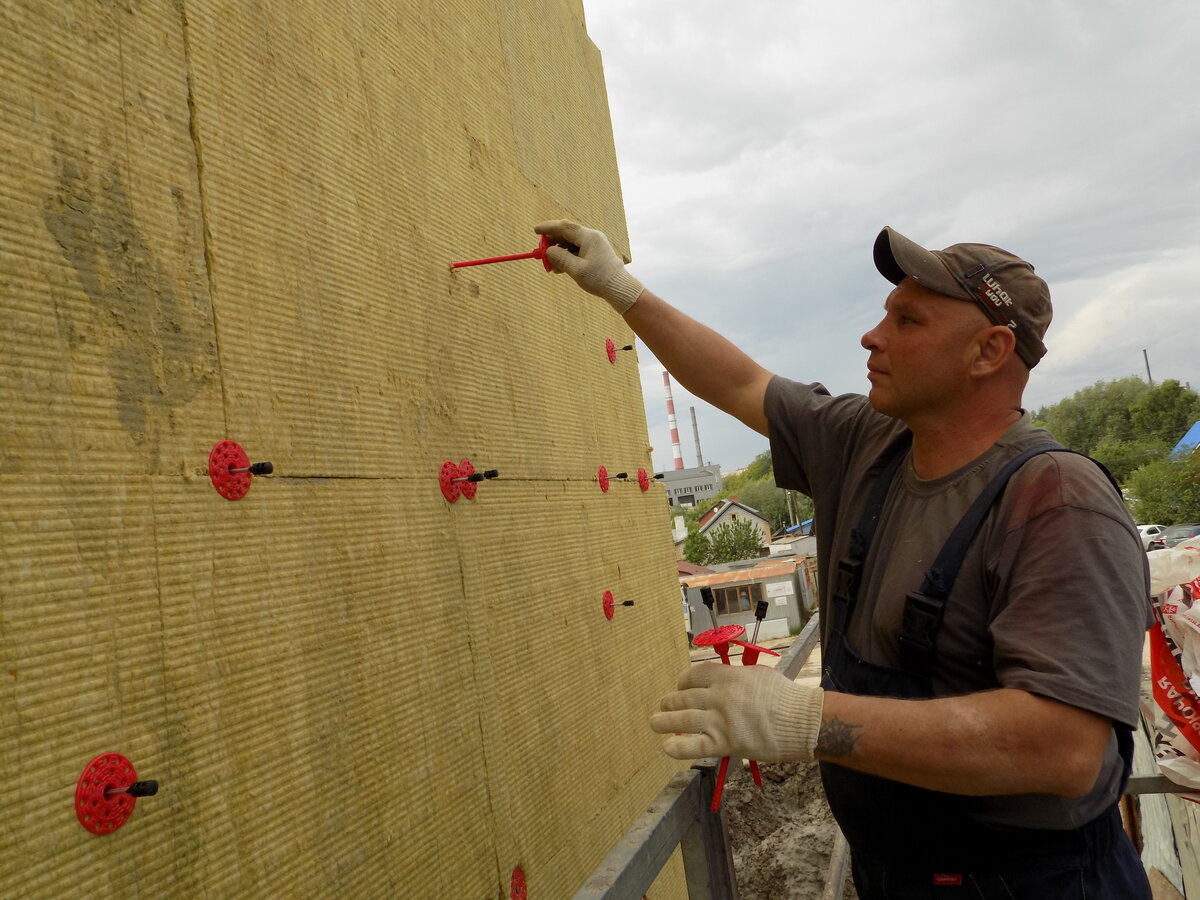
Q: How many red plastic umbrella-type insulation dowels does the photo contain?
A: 12